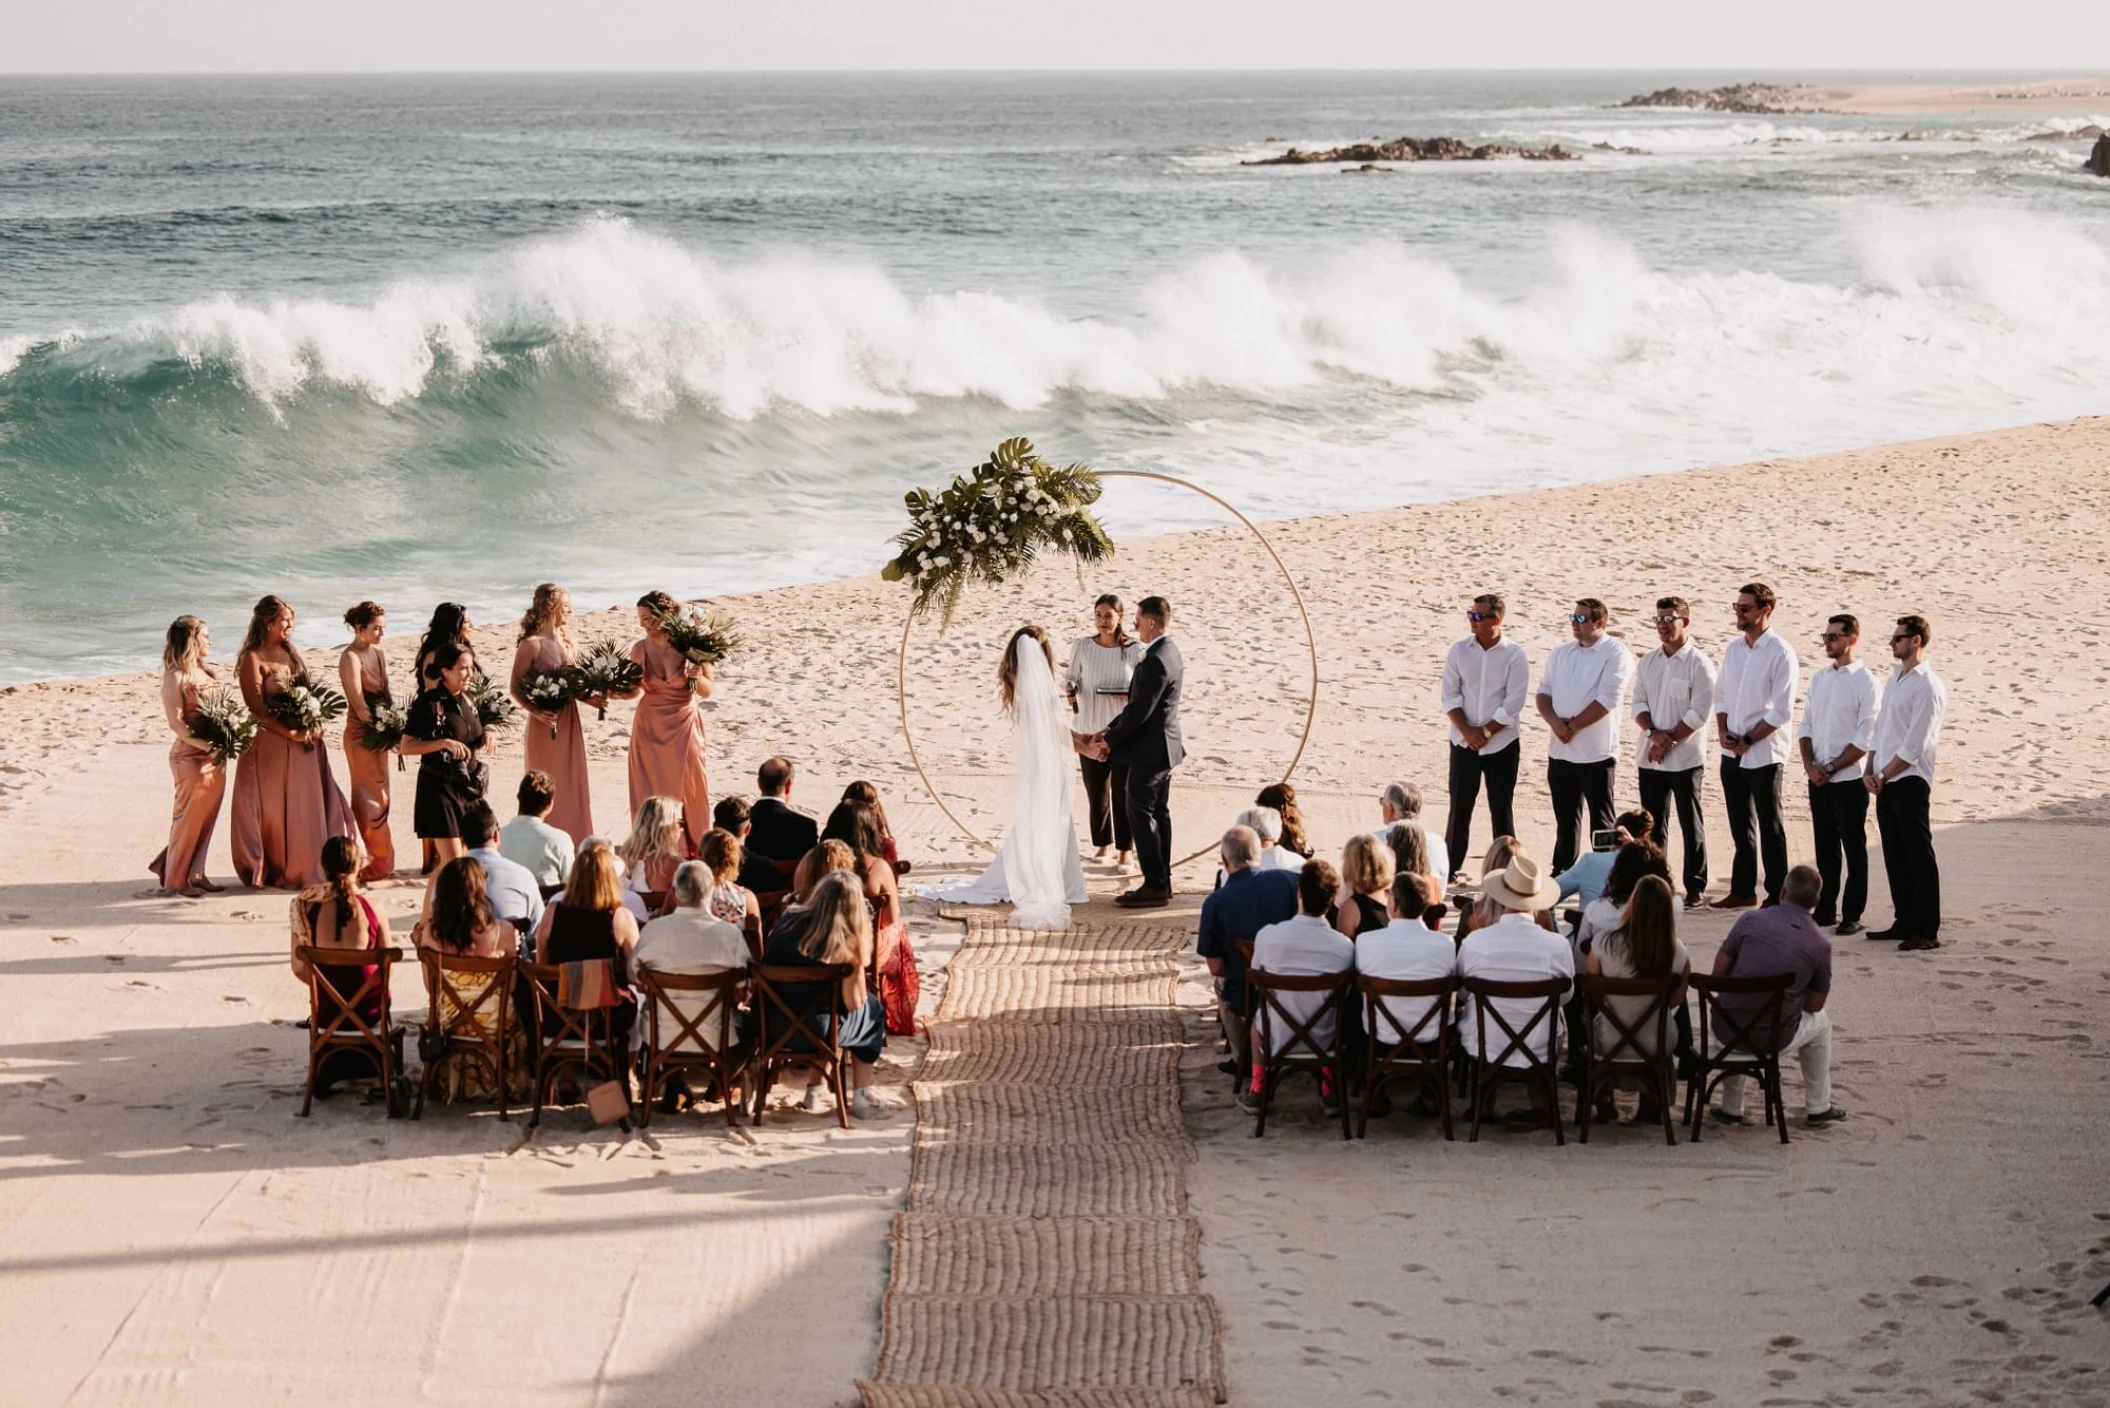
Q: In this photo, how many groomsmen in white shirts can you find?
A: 6